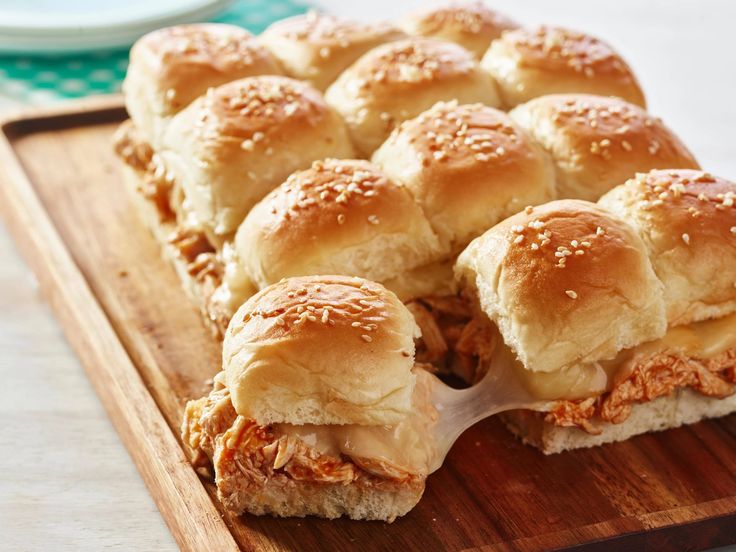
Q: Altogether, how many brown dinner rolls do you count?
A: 12